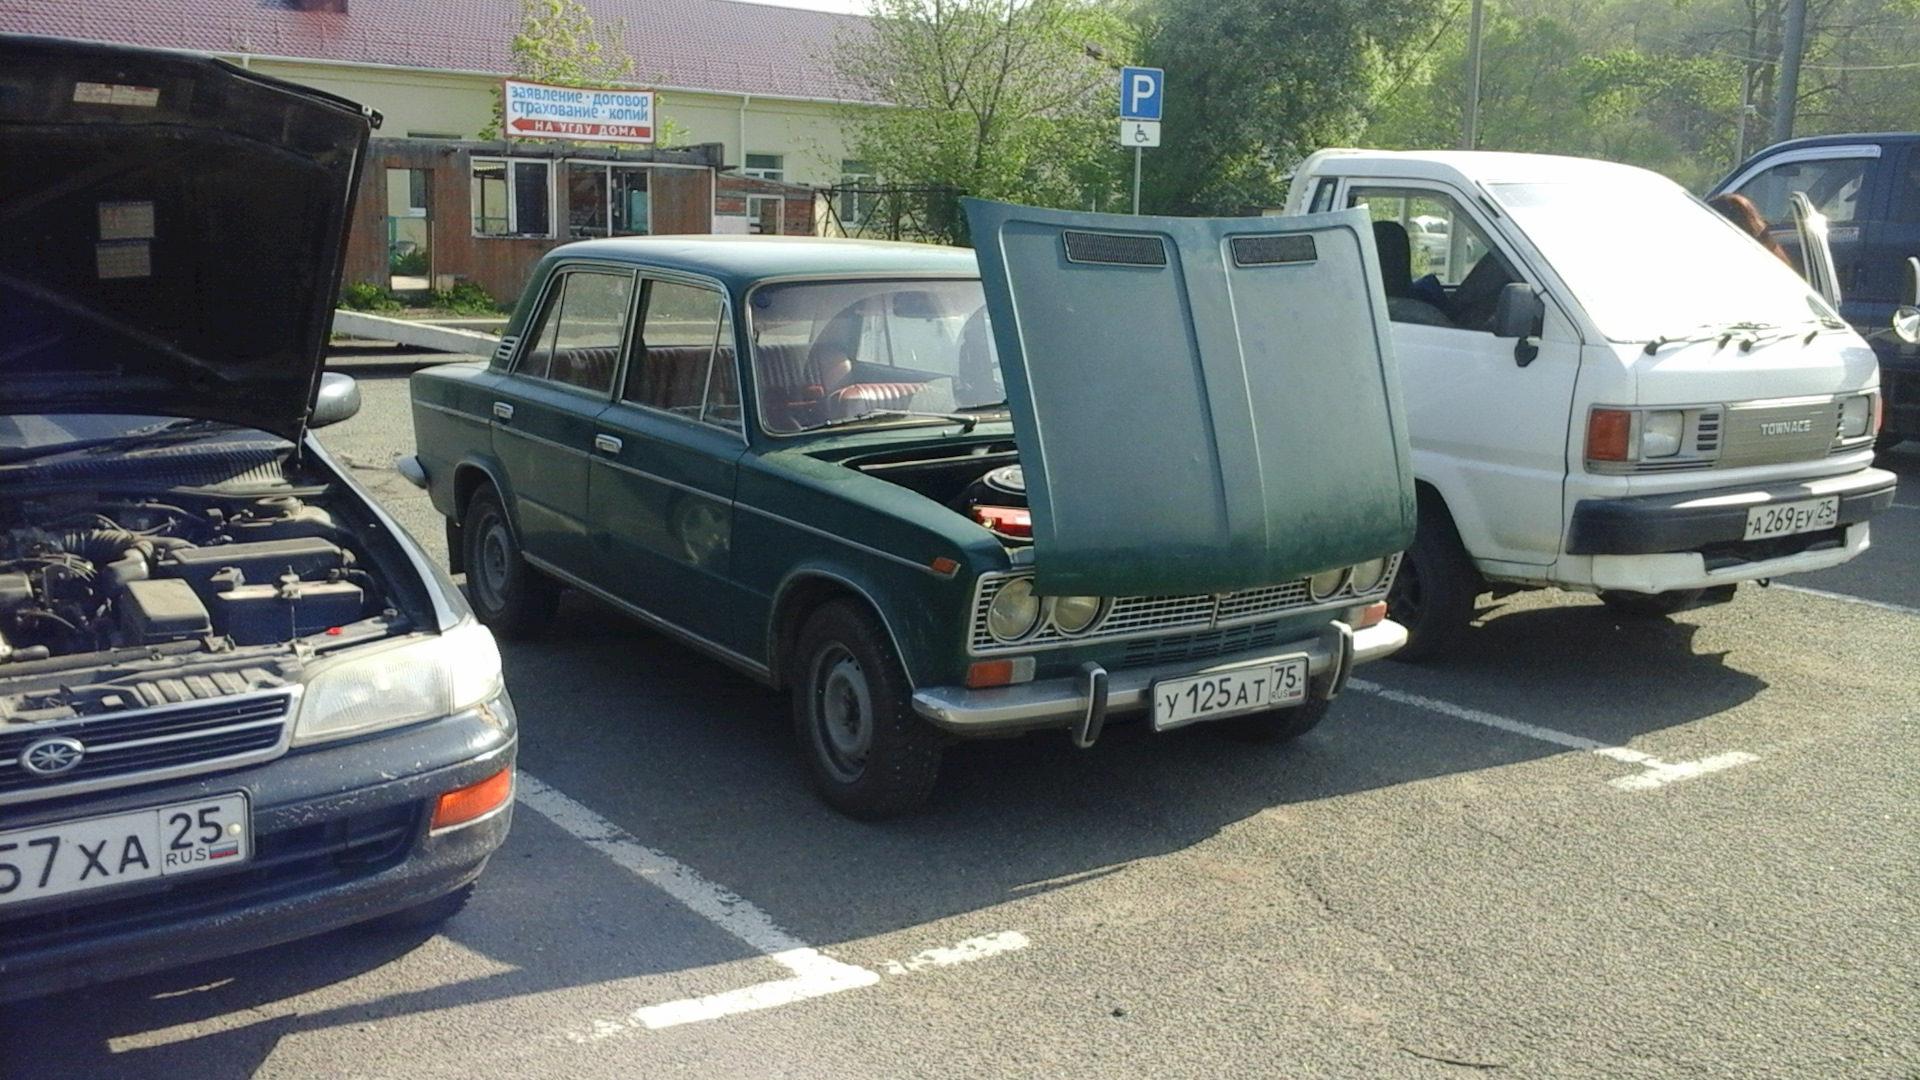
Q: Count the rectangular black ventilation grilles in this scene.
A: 2